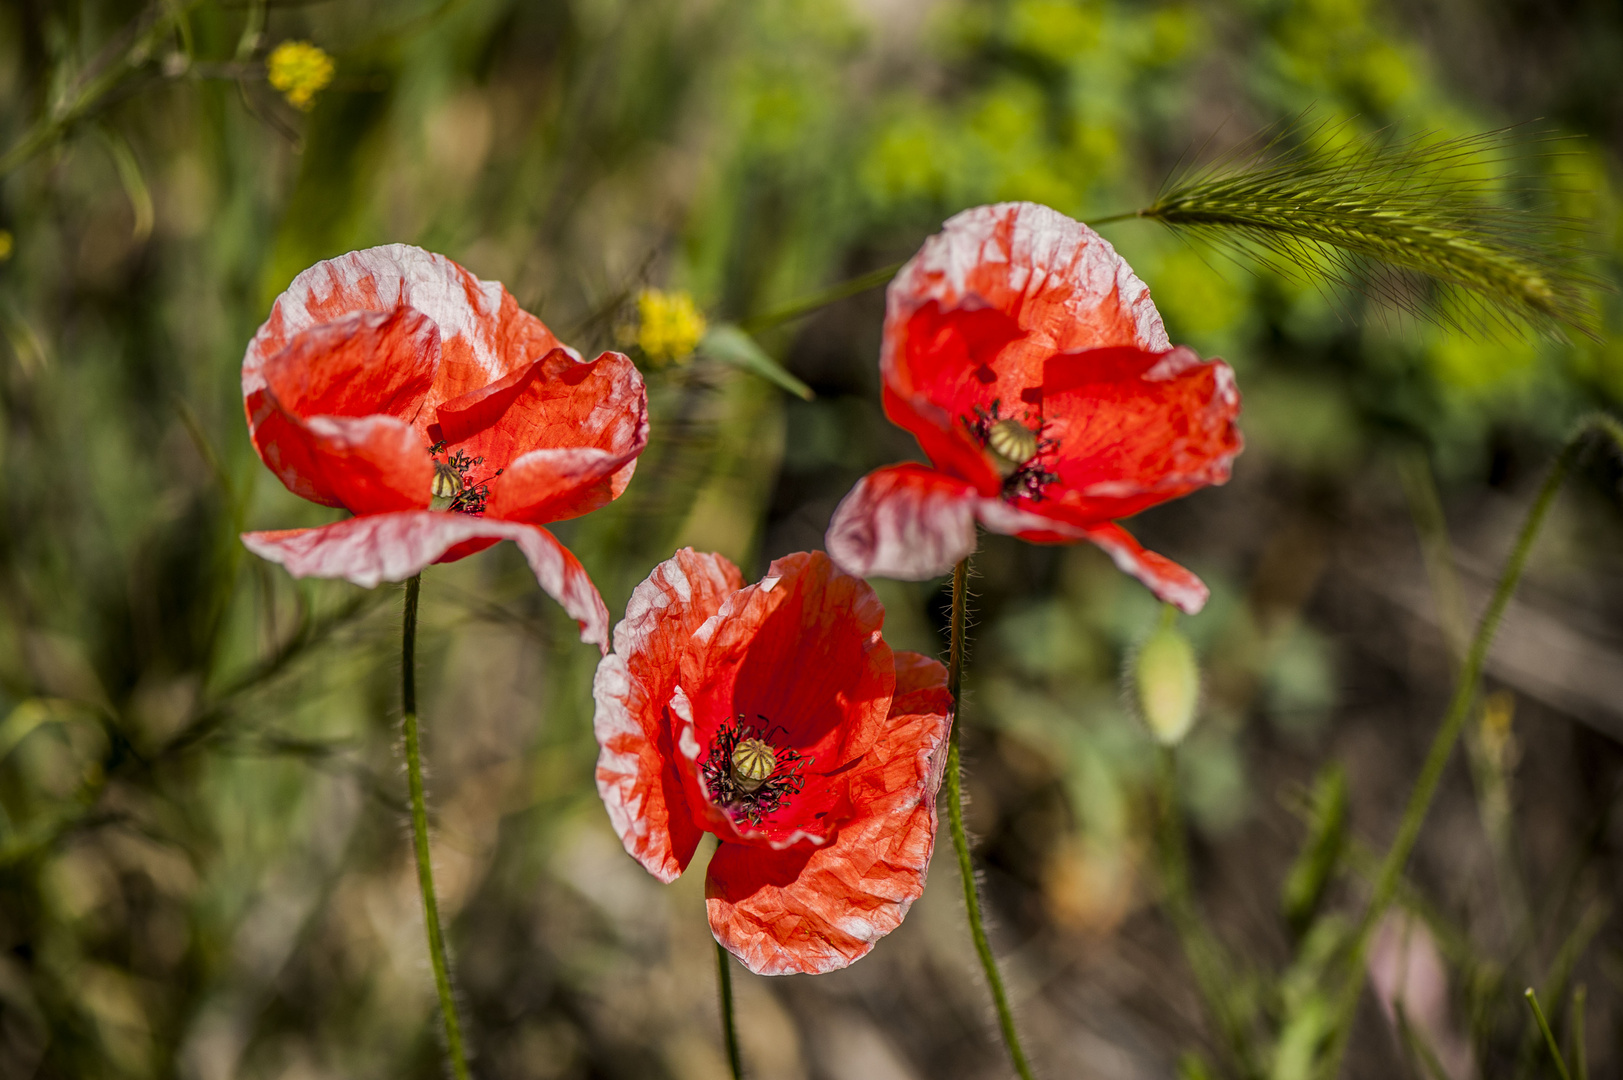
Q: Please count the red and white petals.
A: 12